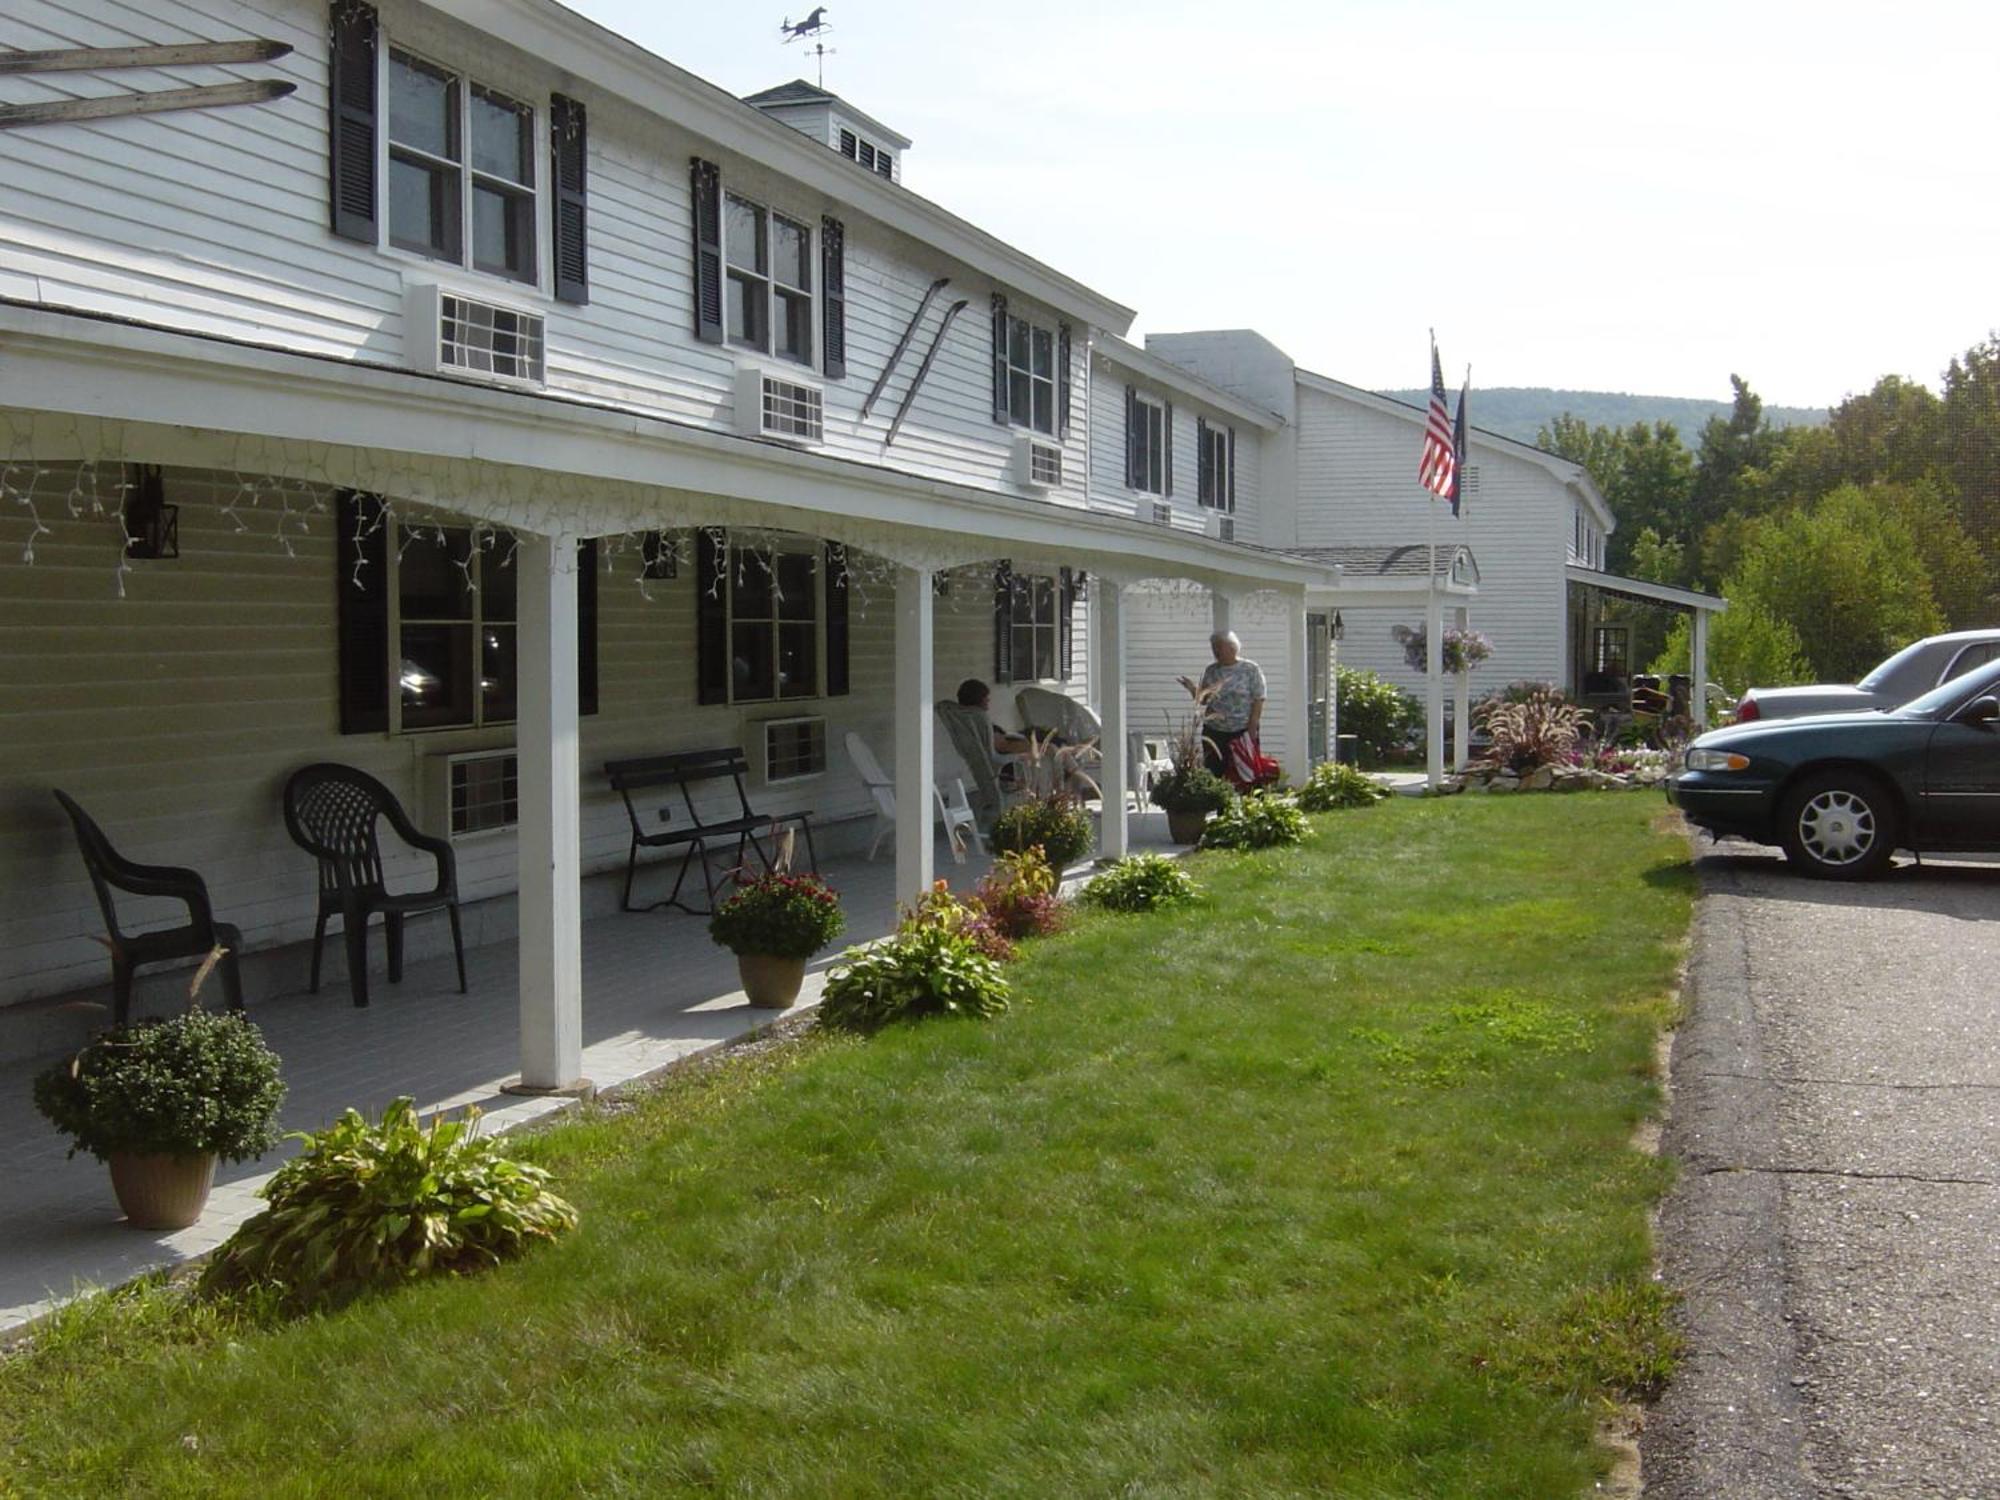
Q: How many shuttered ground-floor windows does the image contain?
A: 3